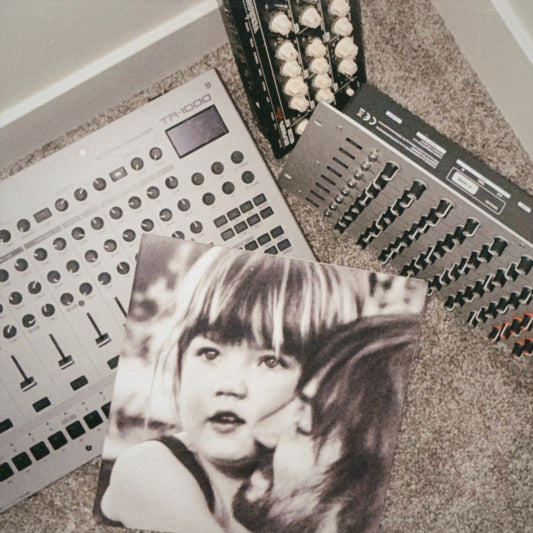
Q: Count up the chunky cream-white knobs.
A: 15